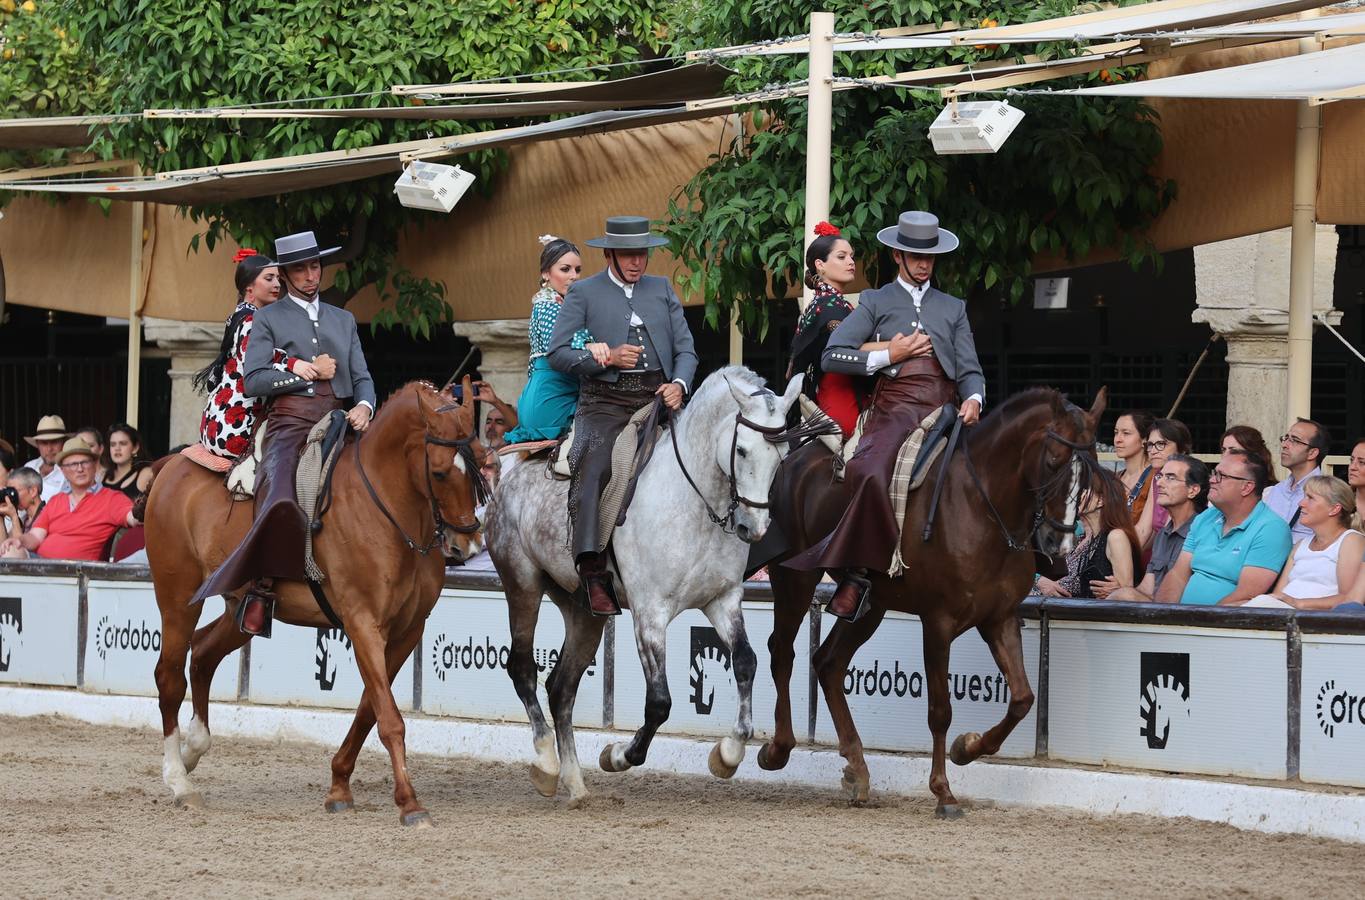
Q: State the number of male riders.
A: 3